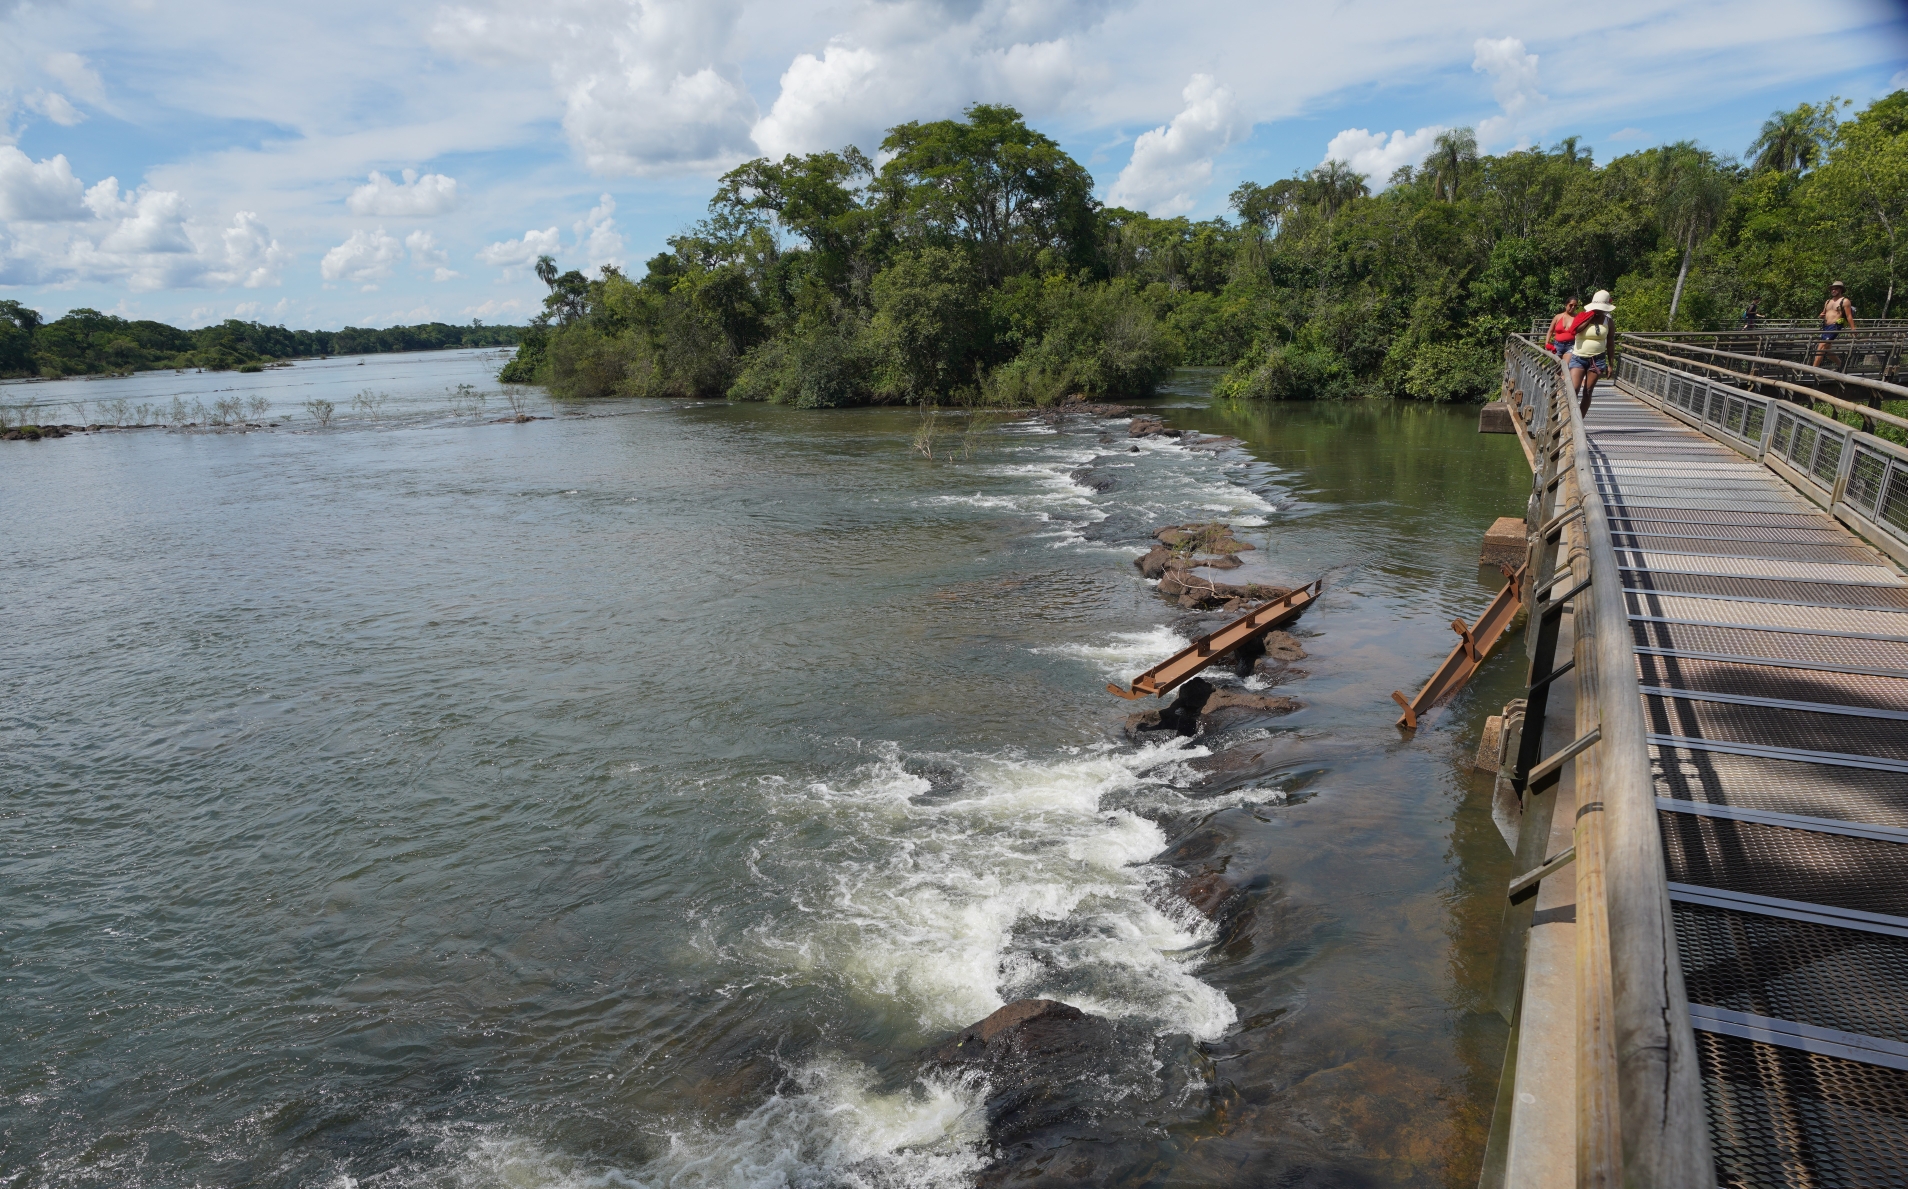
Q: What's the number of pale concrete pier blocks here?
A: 3